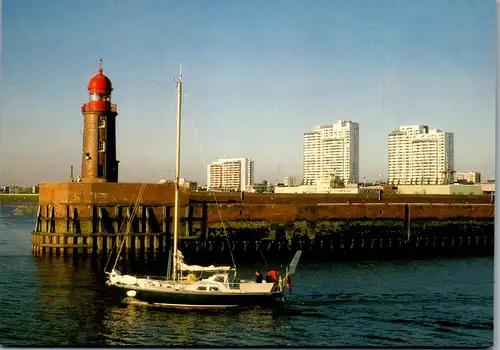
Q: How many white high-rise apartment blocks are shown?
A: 3